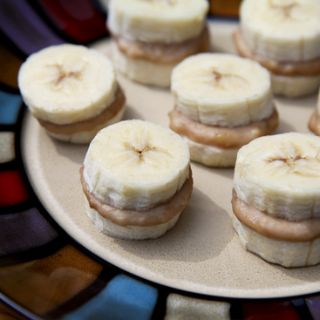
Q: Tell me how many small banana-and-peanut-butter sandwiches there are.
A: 7